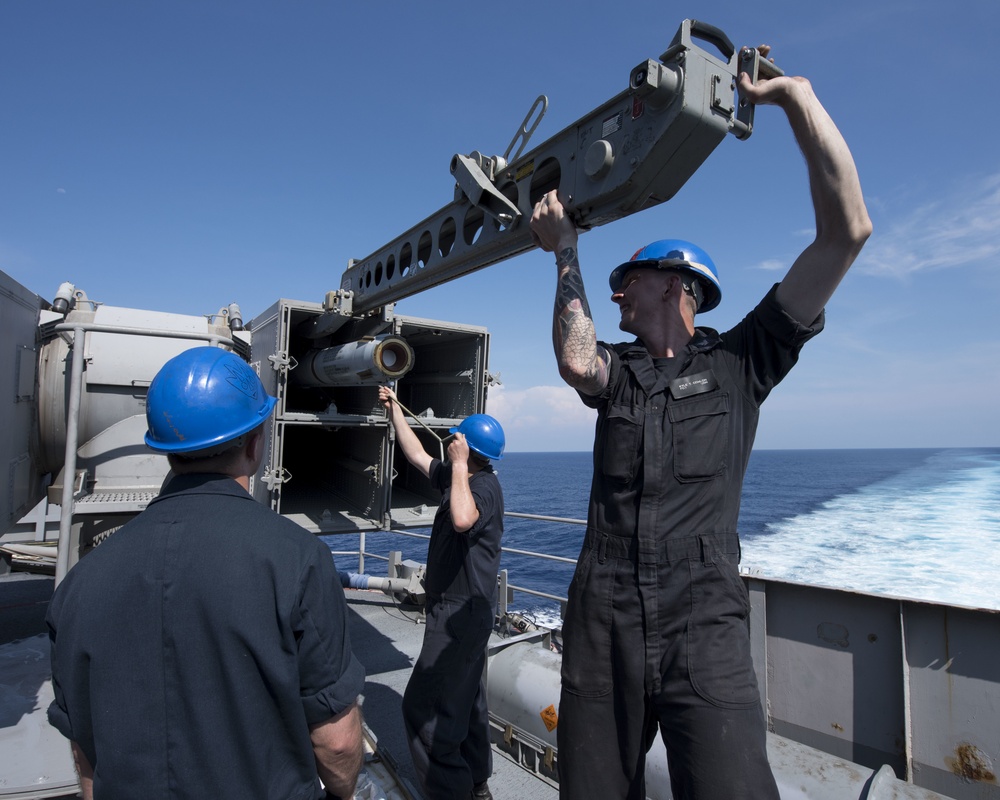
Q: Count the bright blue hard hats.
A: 3